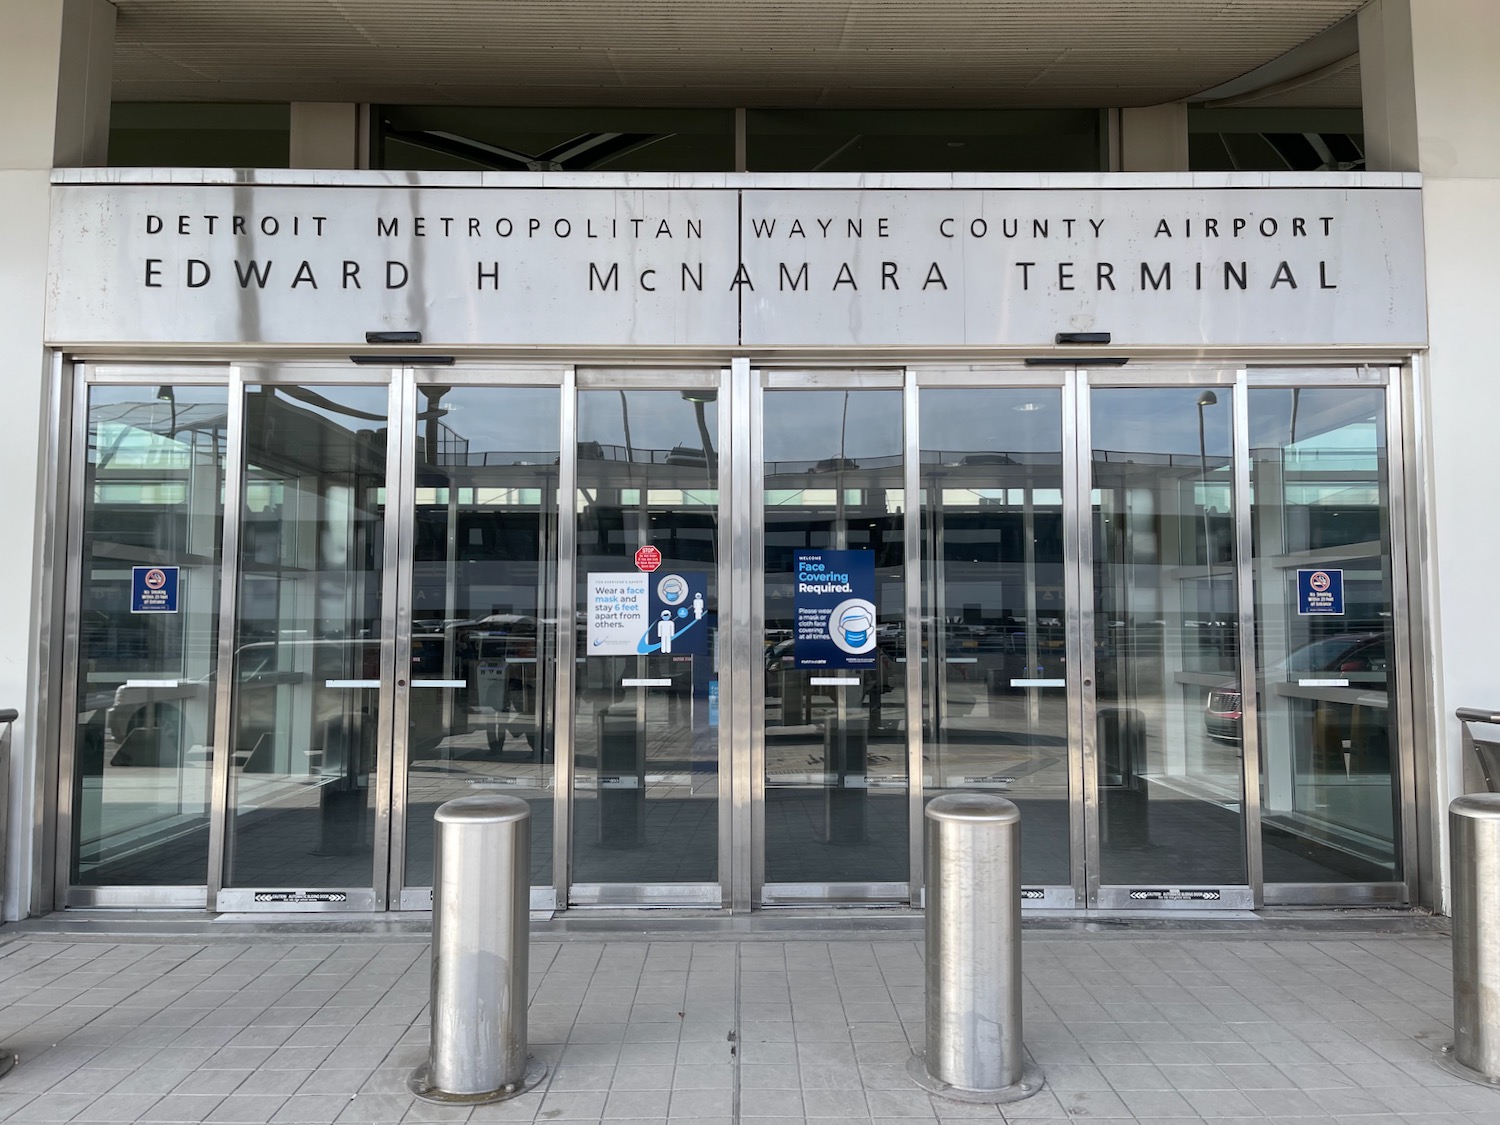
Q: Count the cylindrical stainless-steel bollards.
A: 3